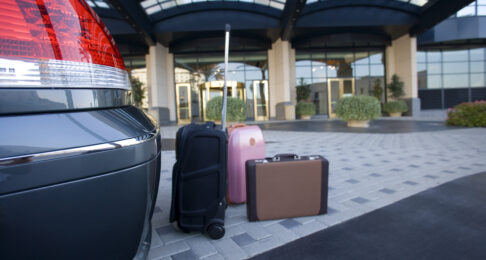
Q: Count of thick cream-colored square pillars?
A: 3